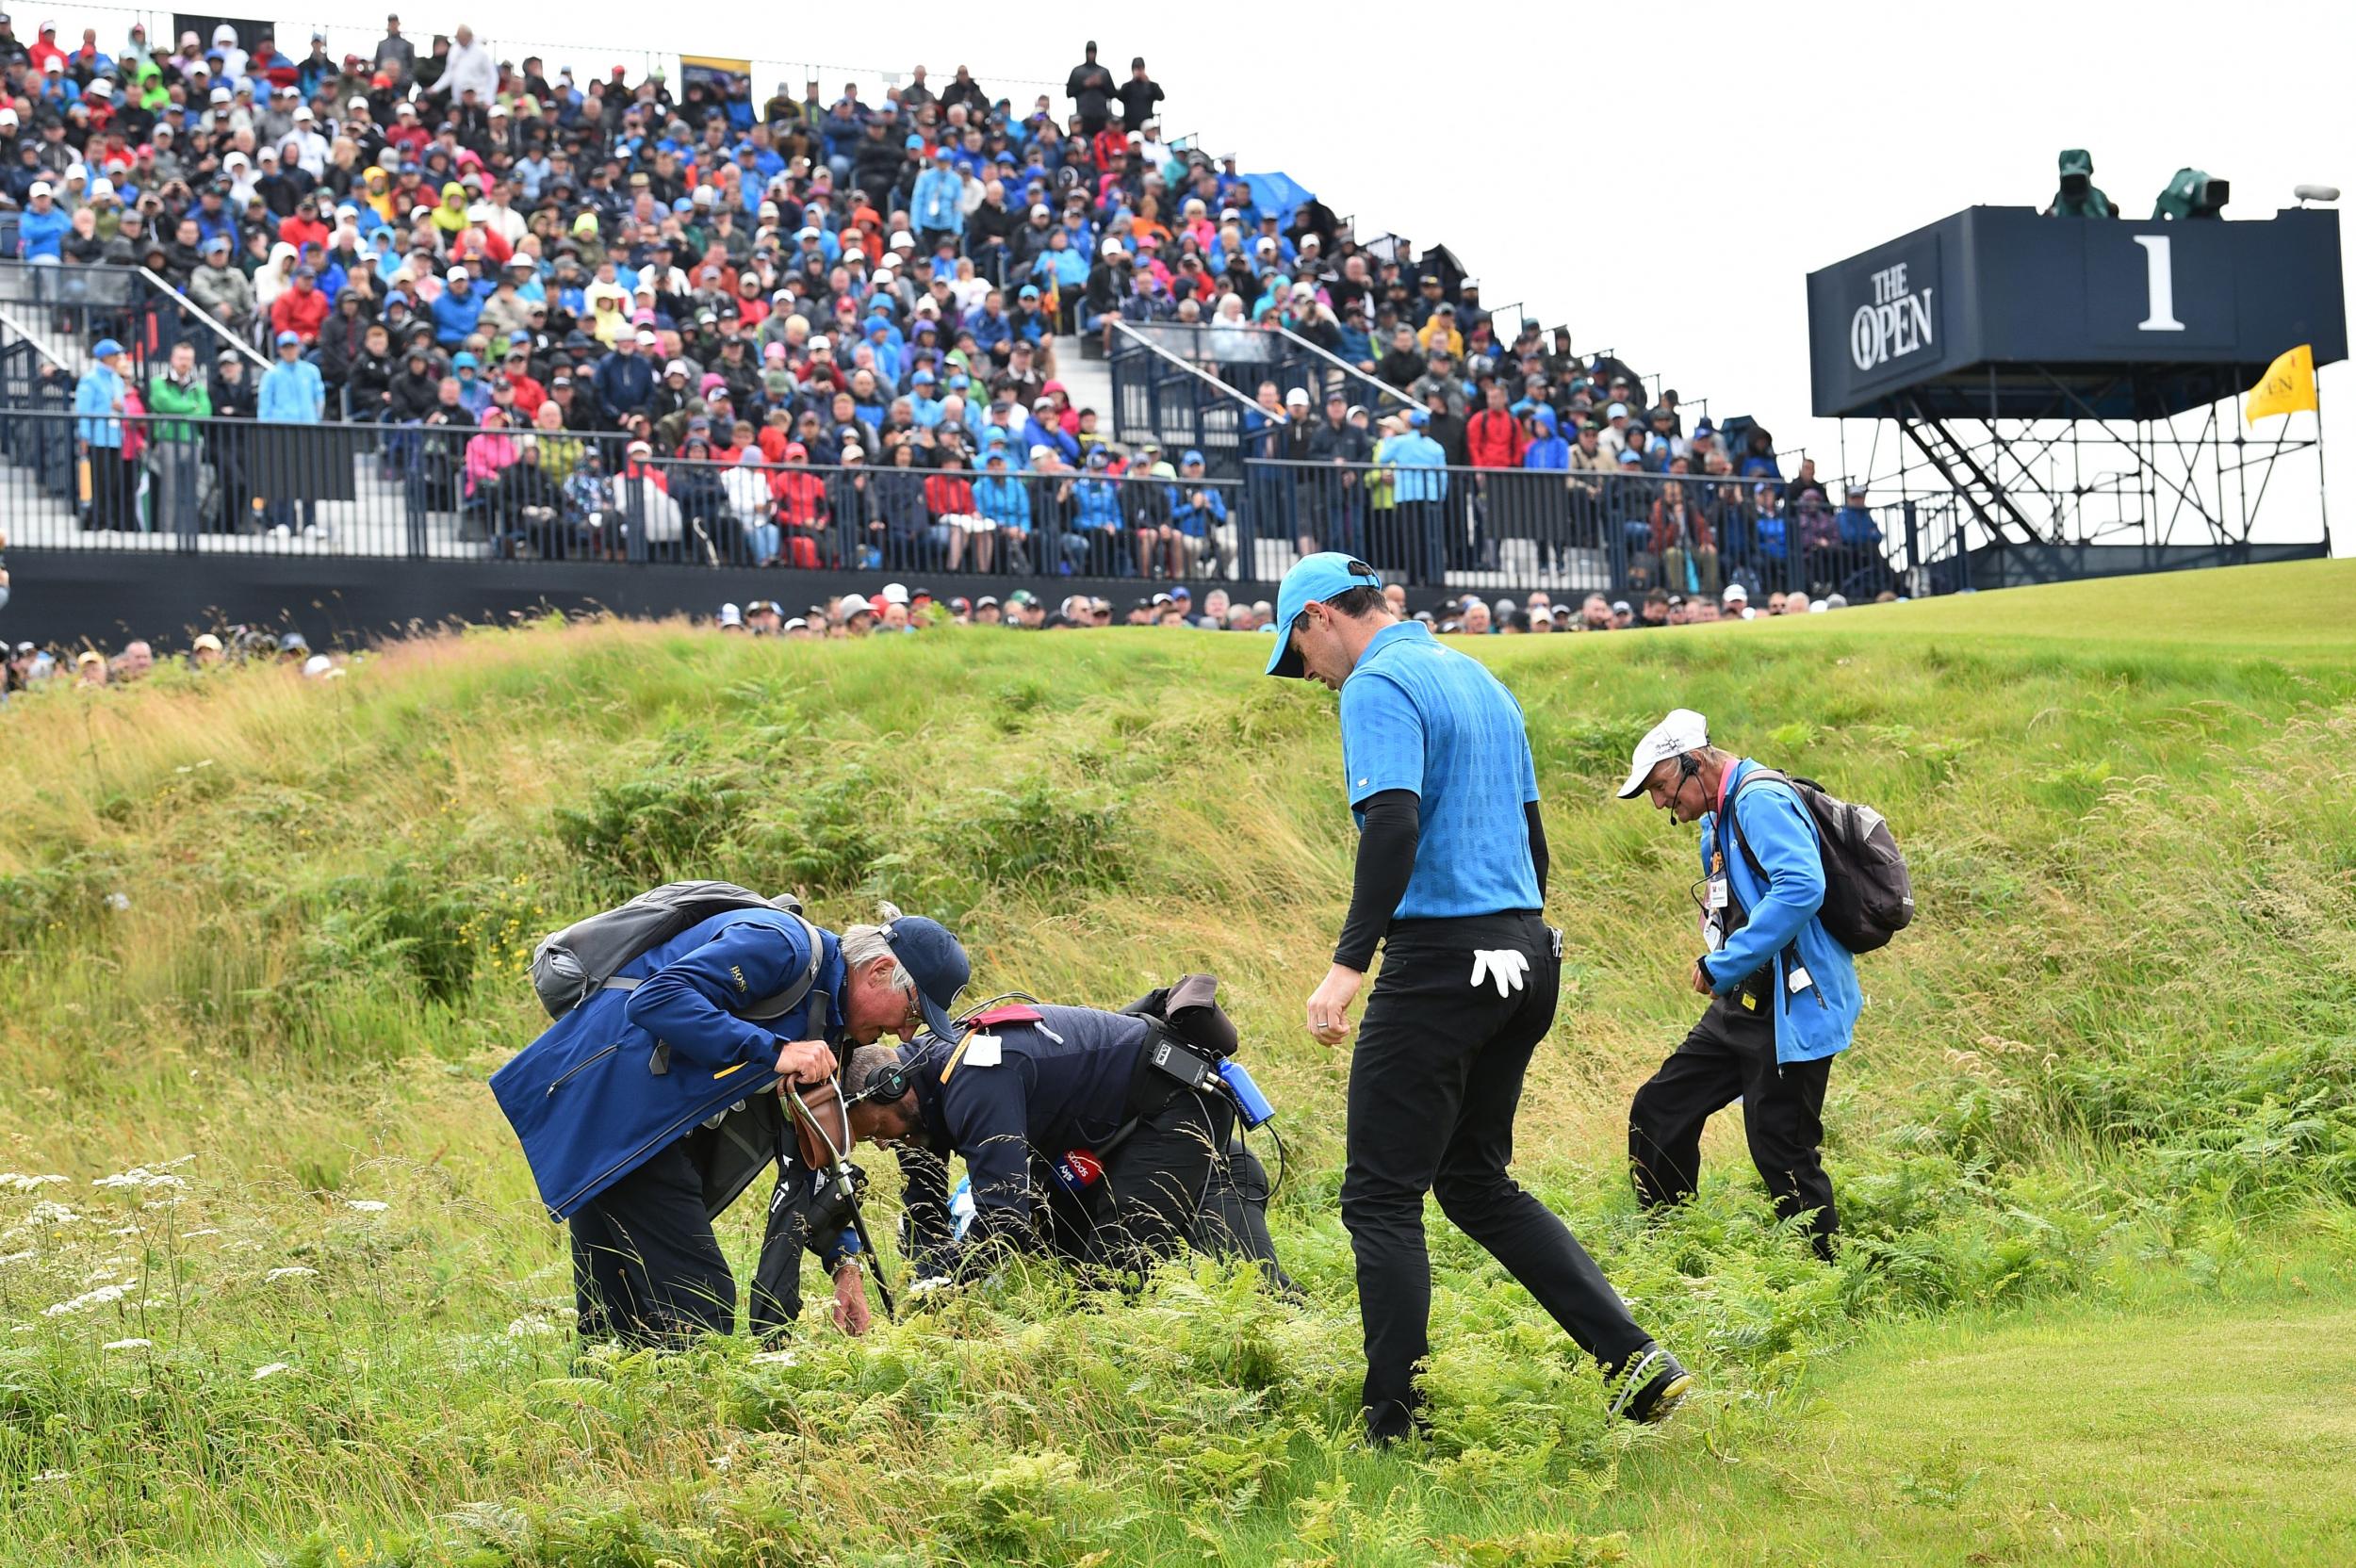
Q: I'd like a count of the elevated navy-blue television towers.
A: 1